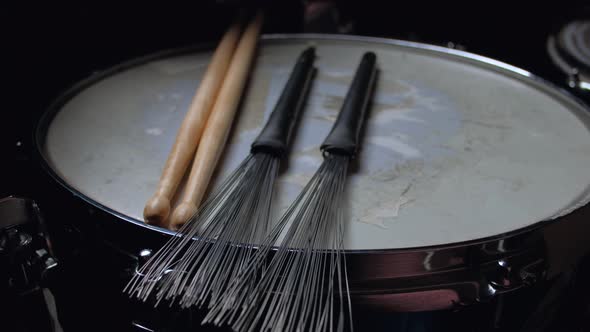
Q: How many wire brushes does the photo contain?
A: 2